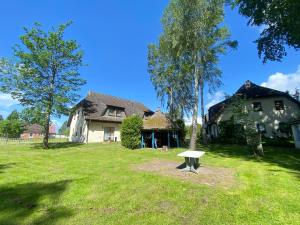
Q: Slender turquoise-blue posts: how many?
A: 4